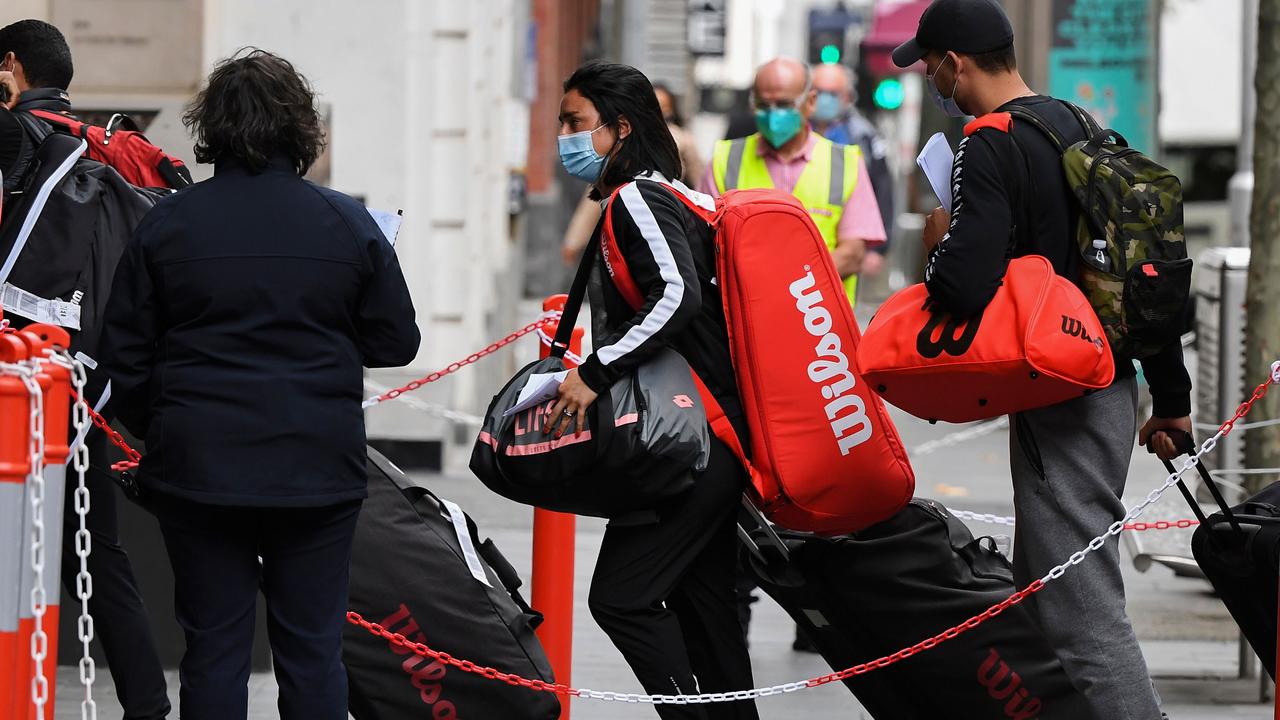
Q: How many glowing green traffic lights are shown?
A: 2